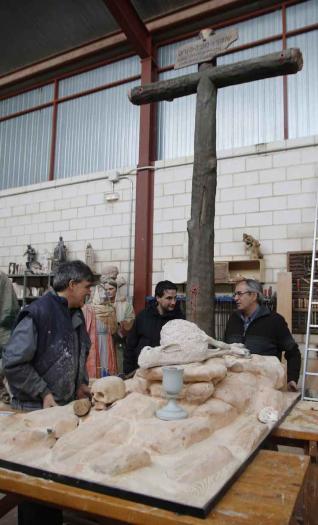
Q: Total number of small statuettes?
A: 4